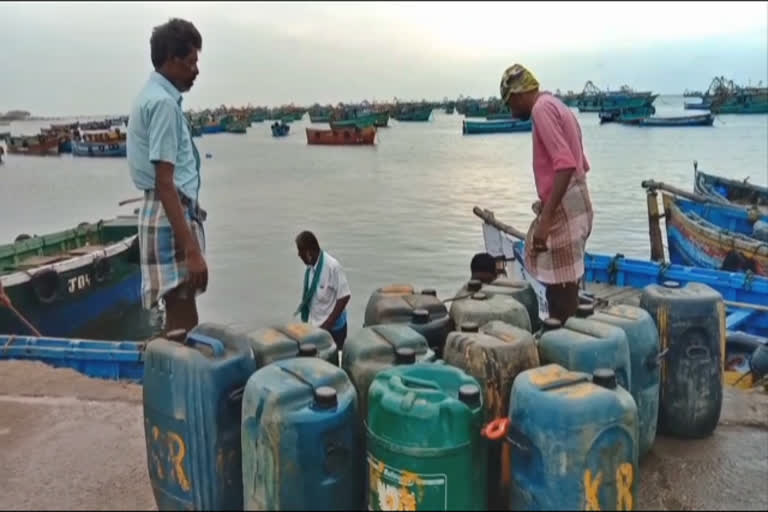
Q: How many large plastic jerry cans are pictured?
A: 14